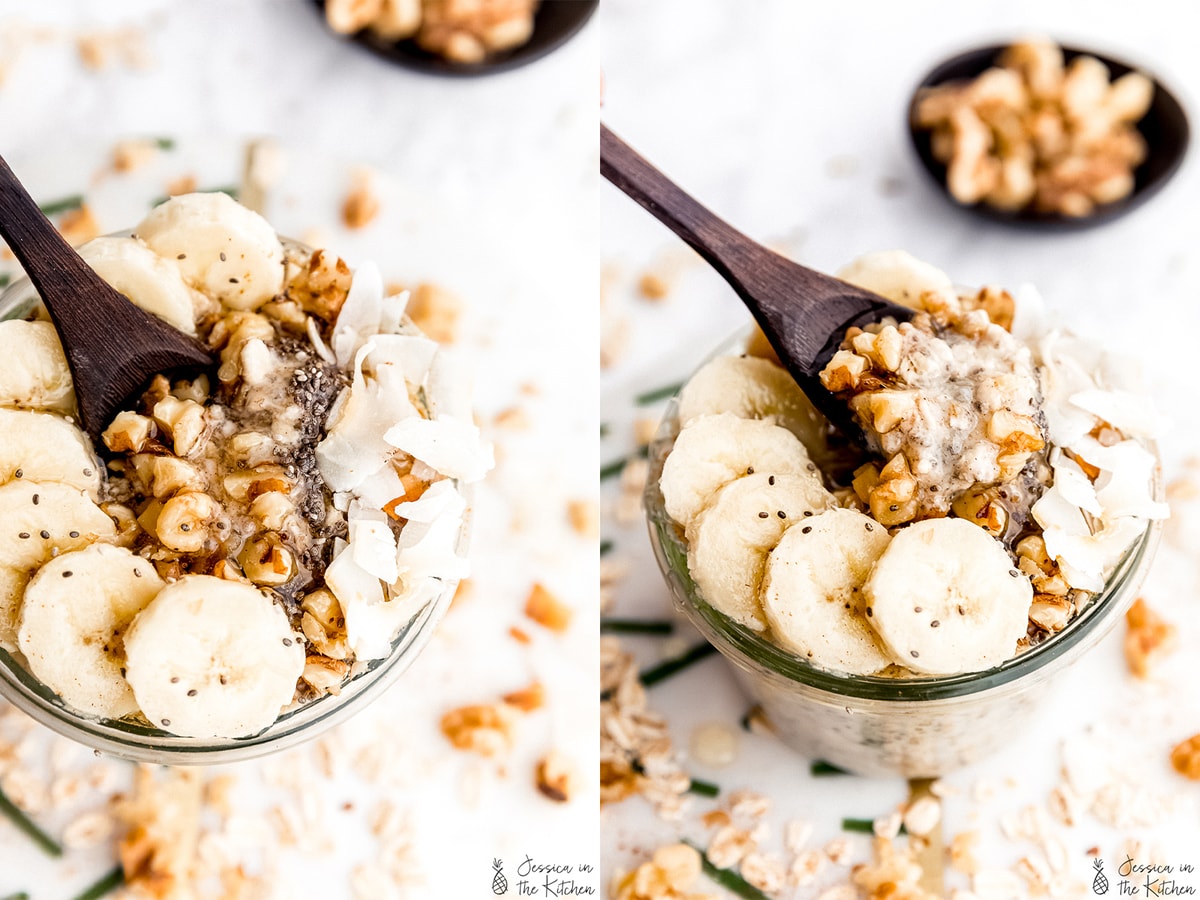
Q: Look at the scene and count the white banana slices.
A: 13